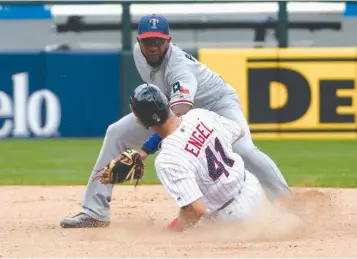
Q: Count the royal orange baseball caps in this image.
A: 0